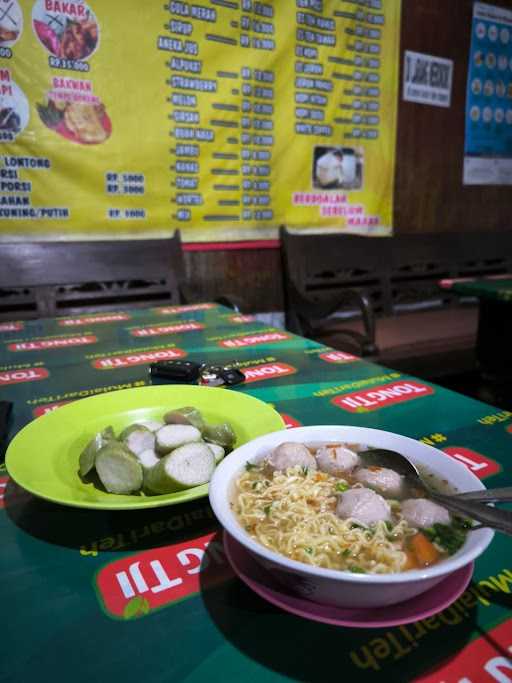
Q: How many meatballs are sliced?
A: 0